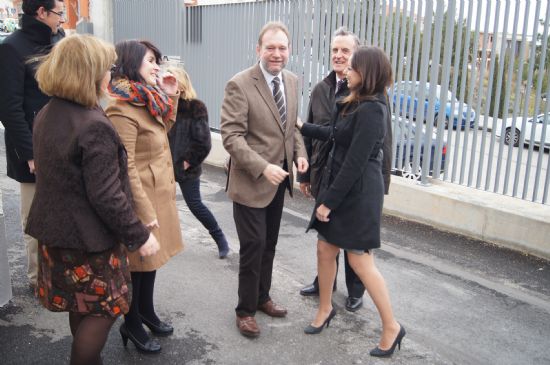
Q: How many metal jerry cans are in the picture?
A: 0